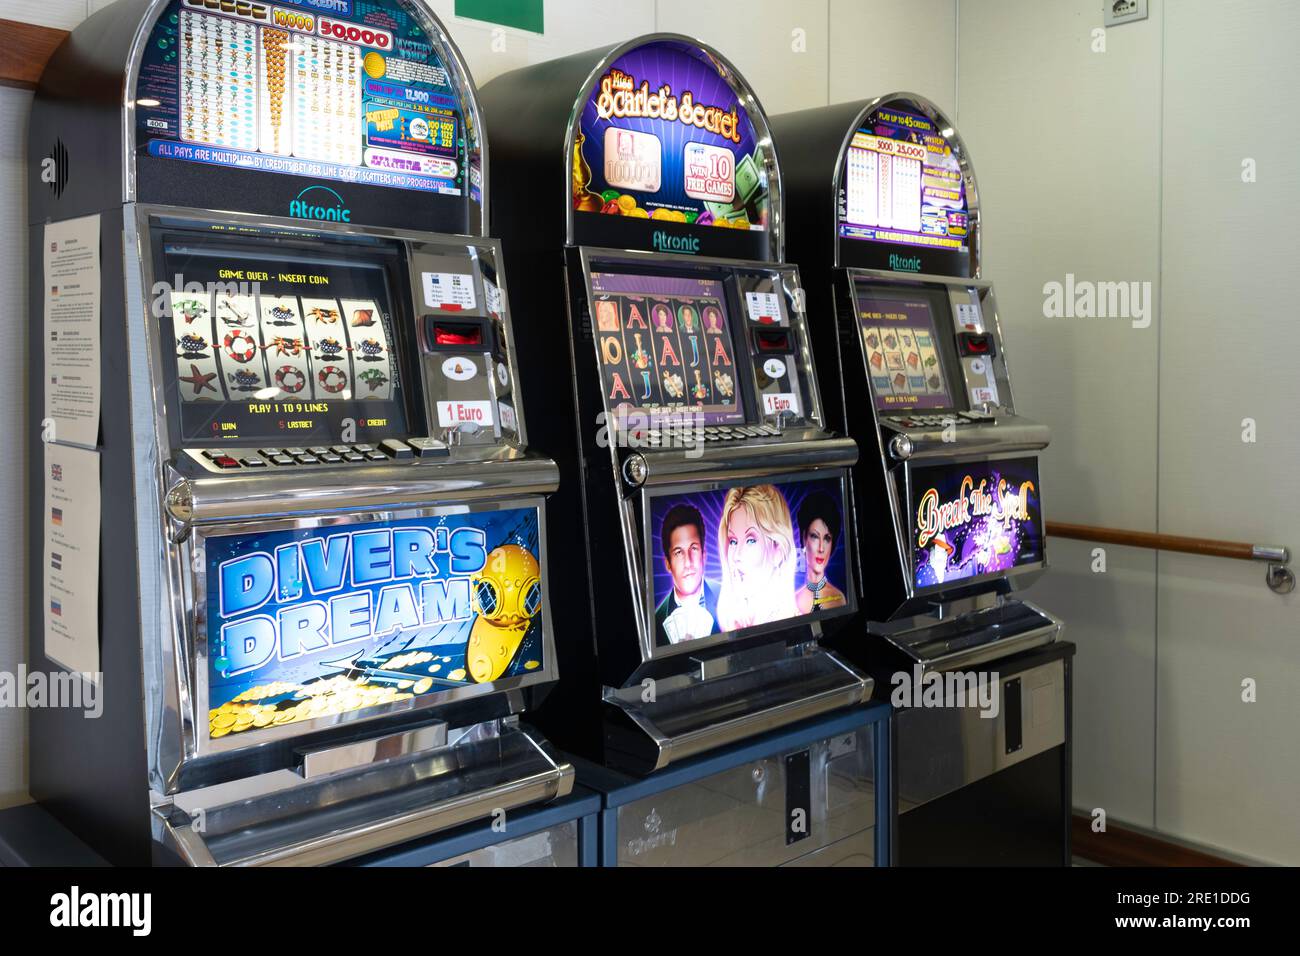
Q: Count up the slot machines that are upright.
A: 3